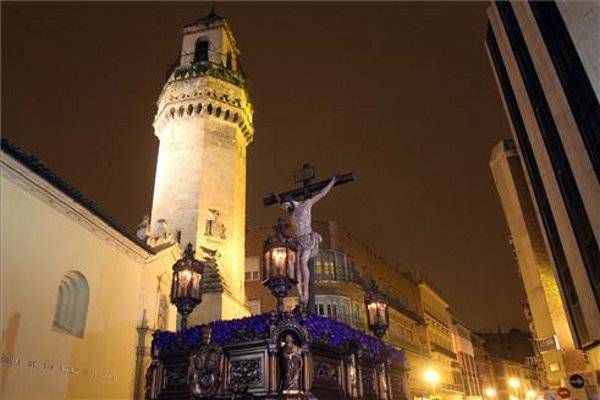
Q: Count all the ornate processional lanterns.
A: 3